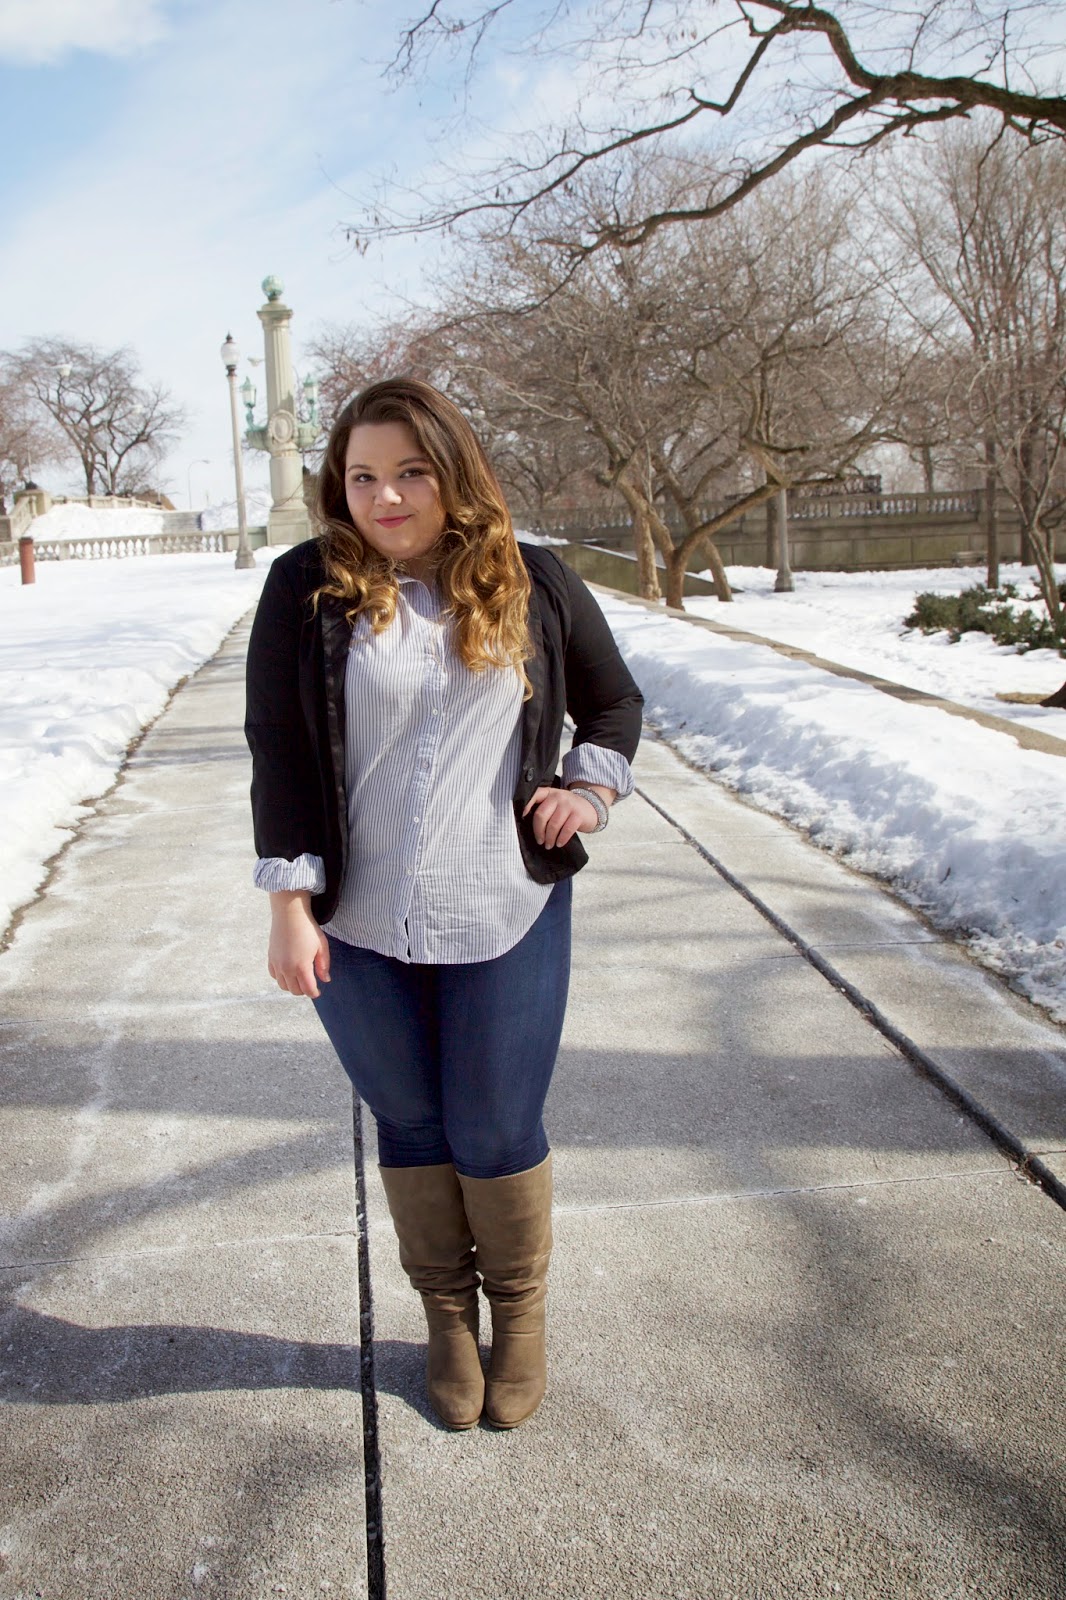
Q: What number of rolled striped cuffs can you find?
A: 2